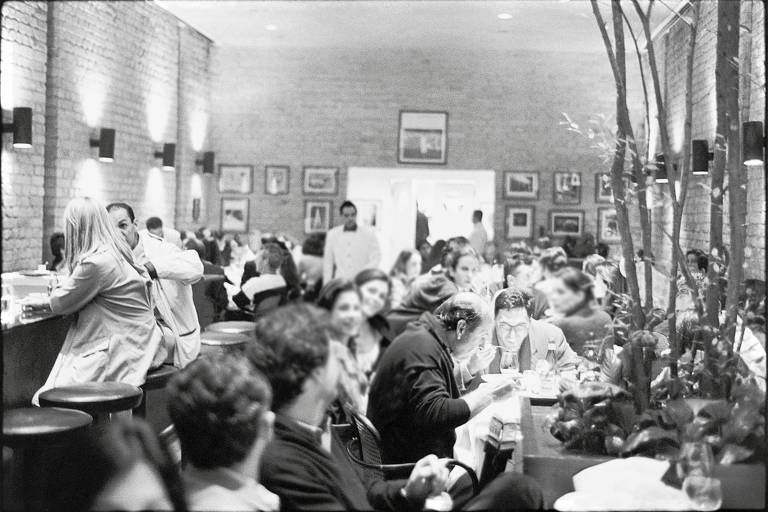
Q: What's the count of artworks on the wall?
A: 12